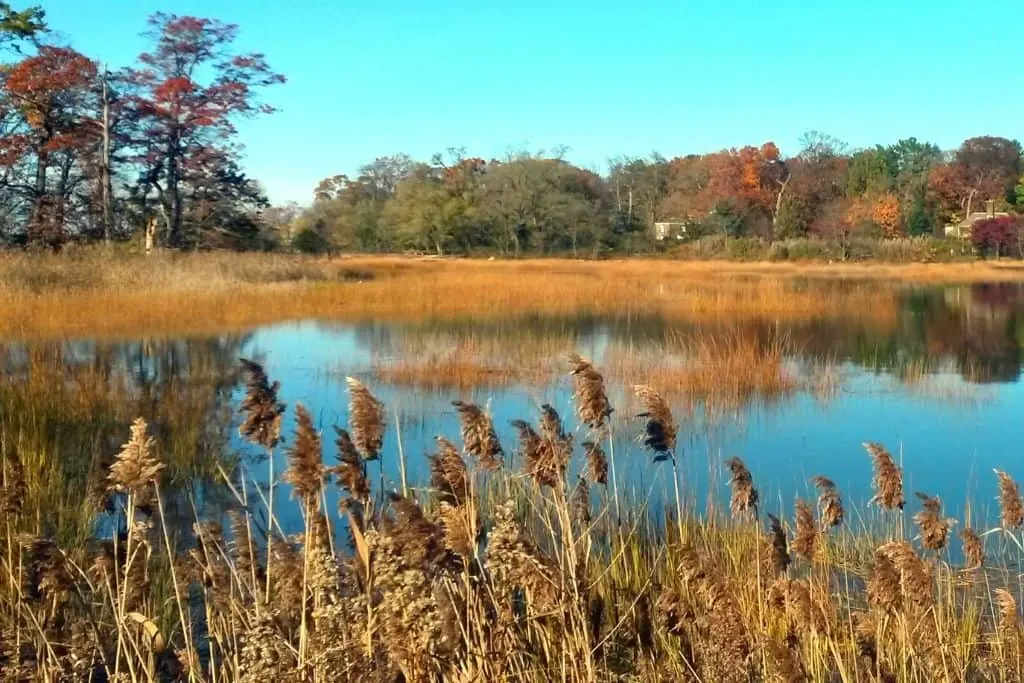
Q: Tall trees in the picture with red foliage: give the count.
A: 2